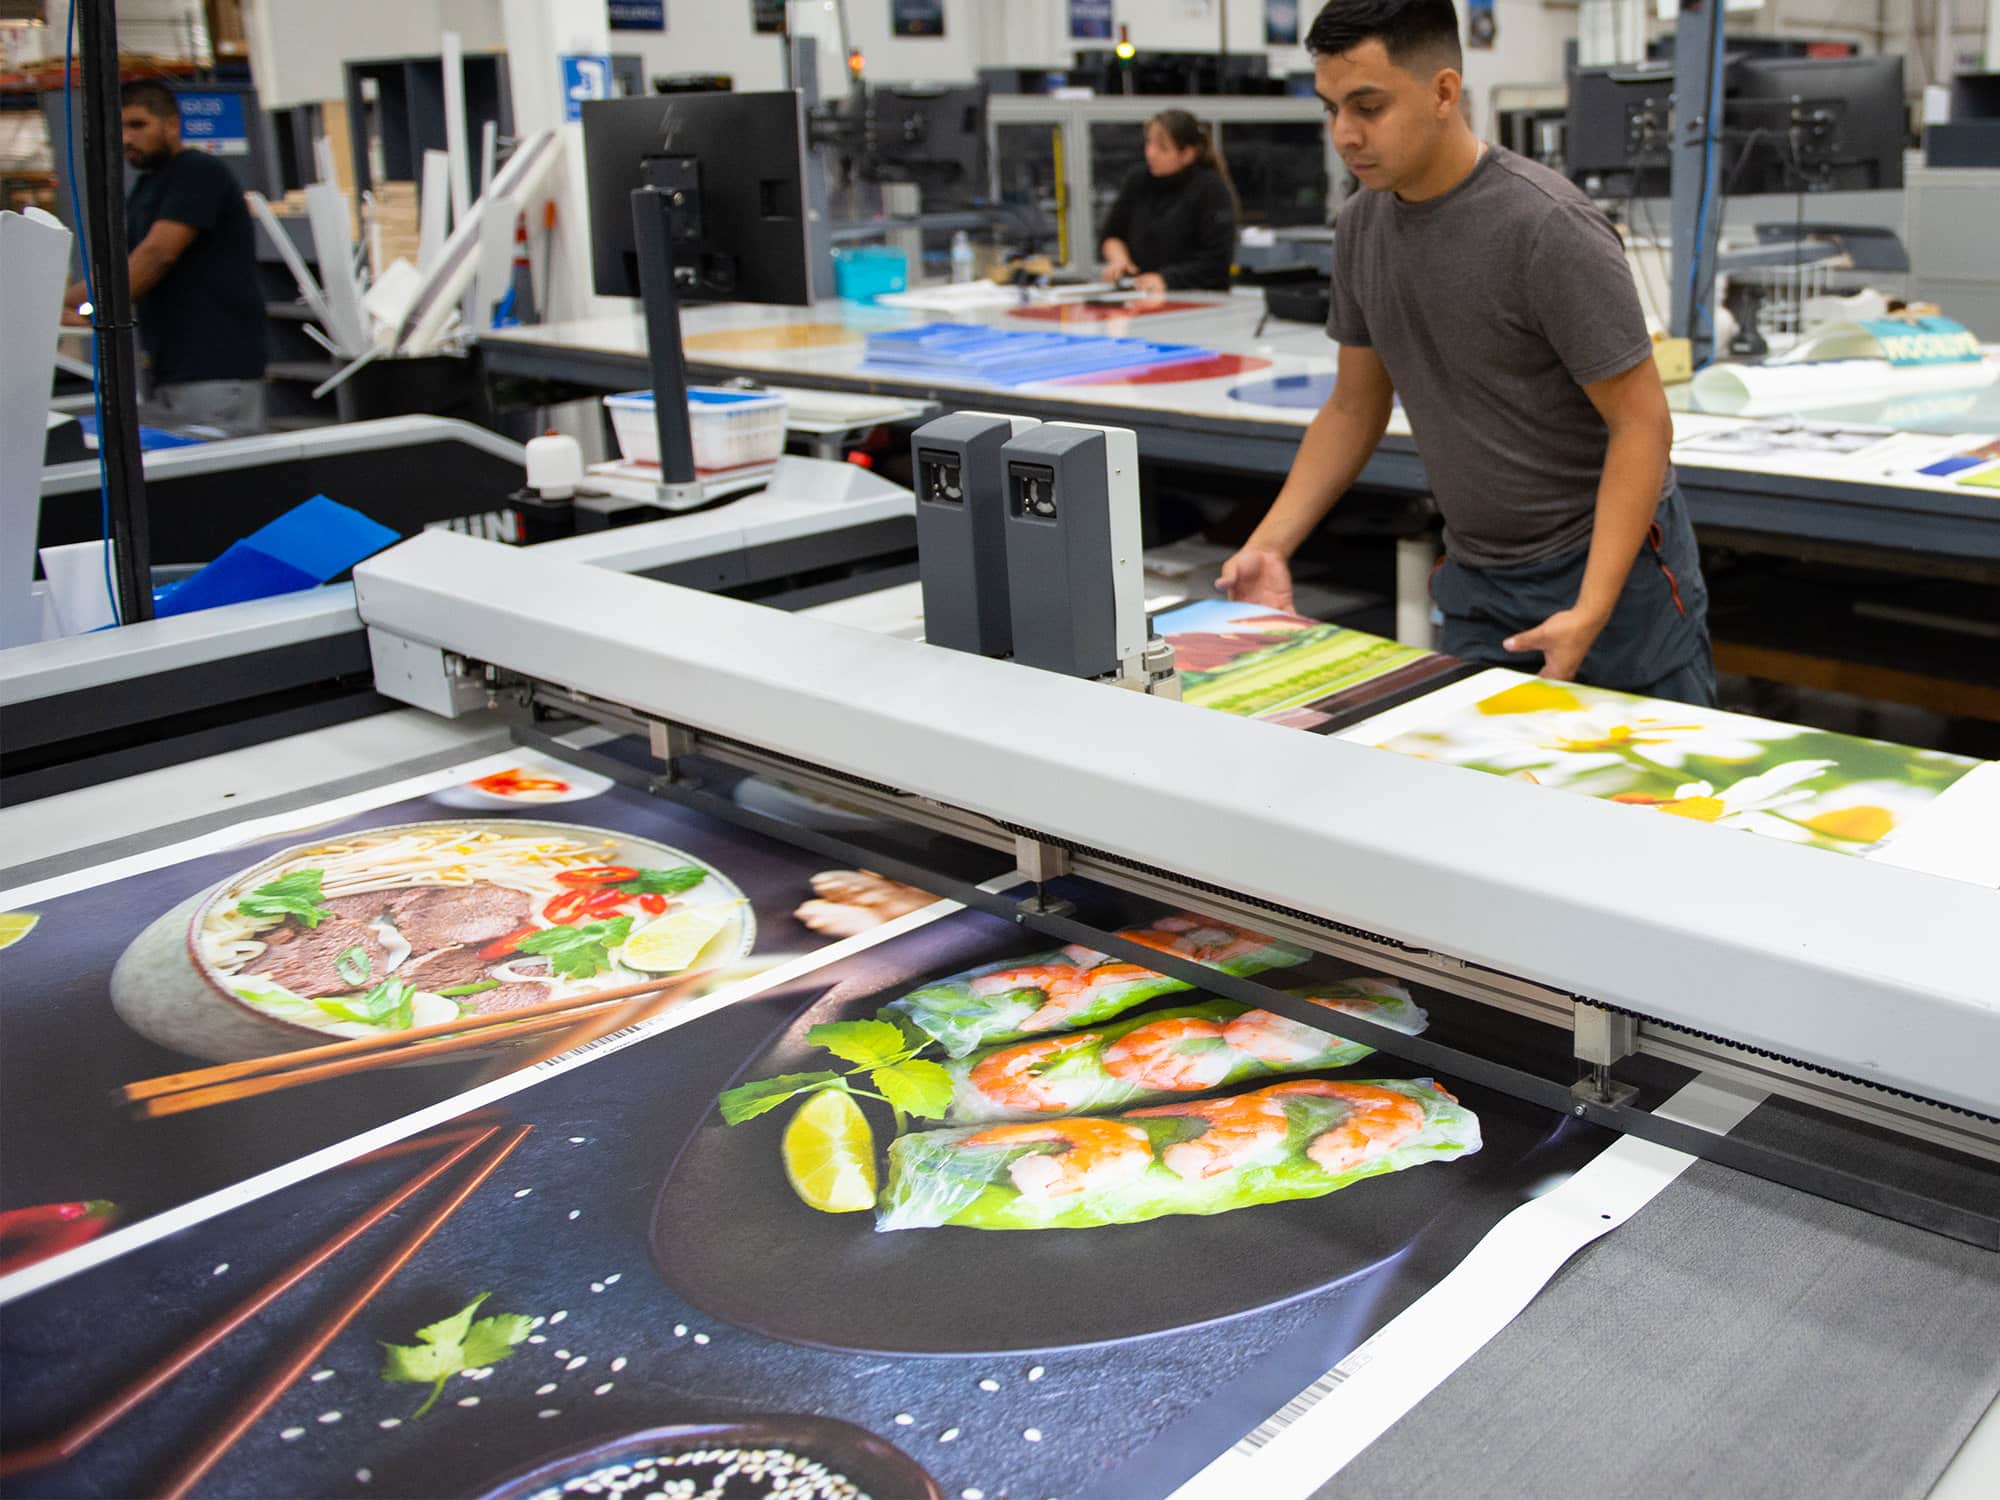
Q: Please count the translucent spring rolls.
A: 3